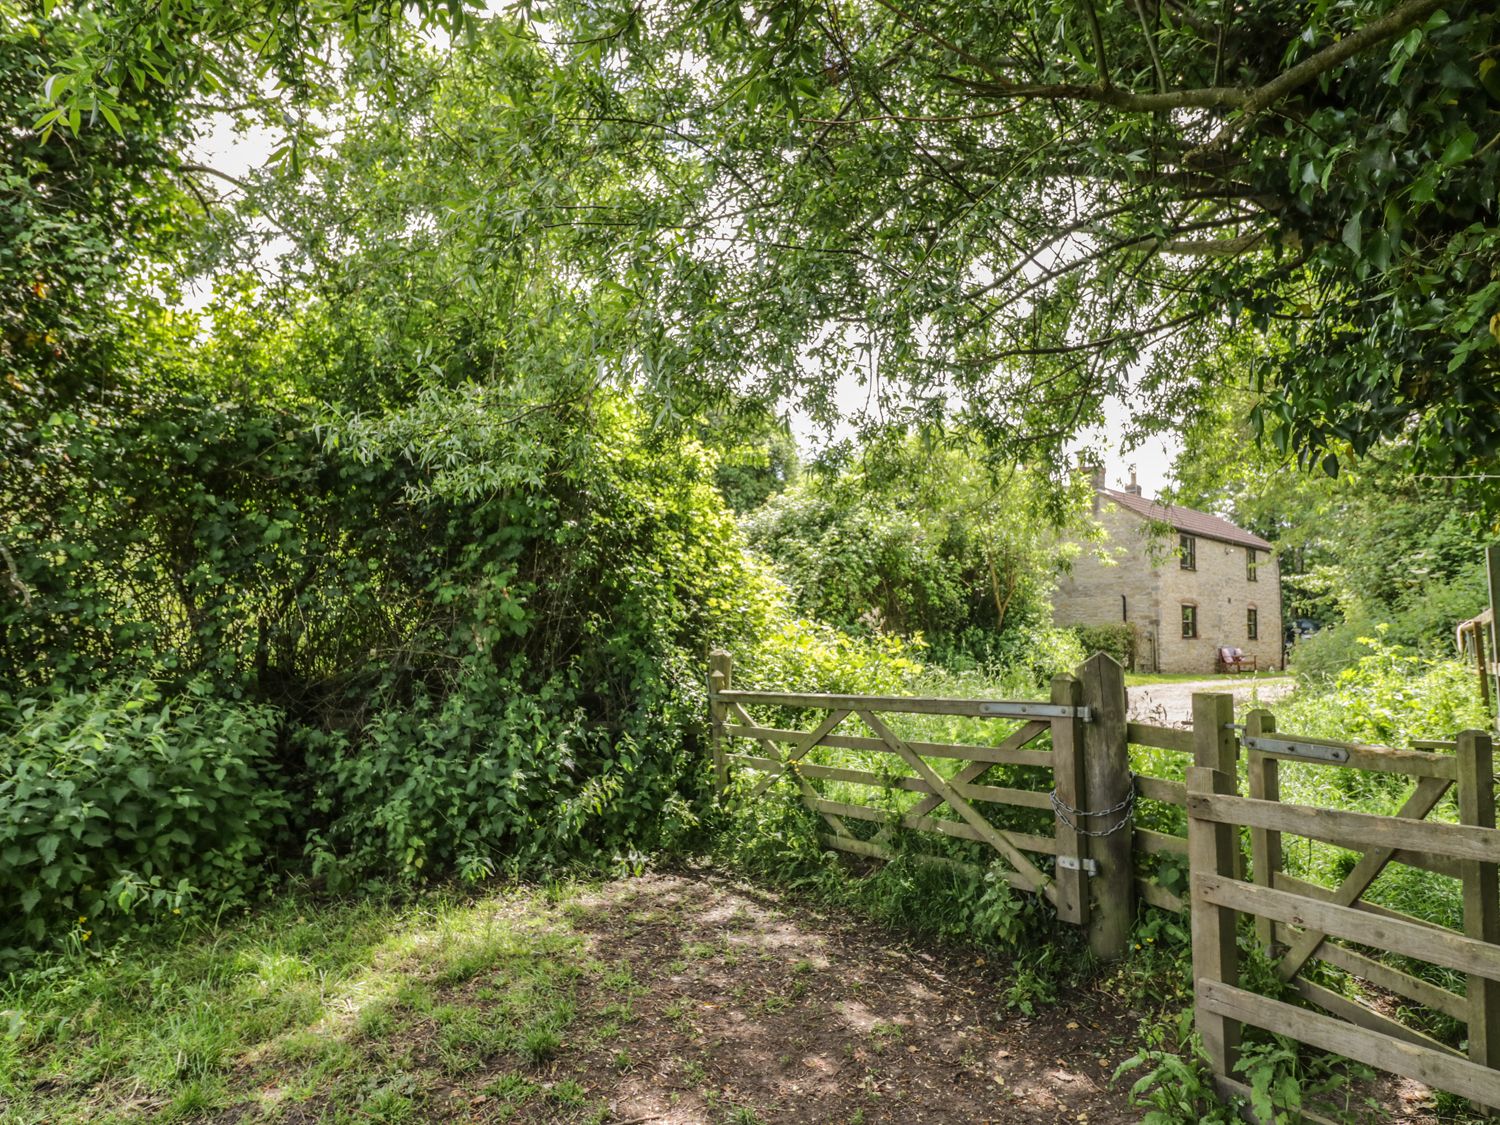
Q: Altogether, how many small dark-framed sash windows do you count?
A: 4